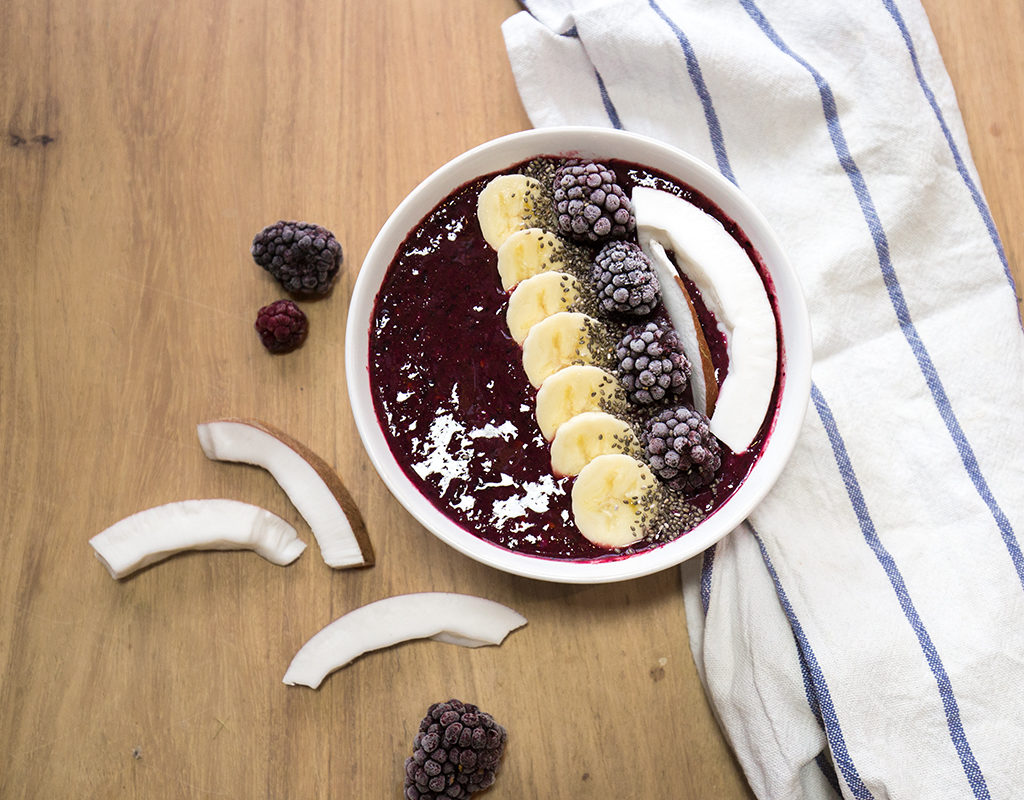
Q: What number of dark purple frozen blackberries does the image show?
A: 6